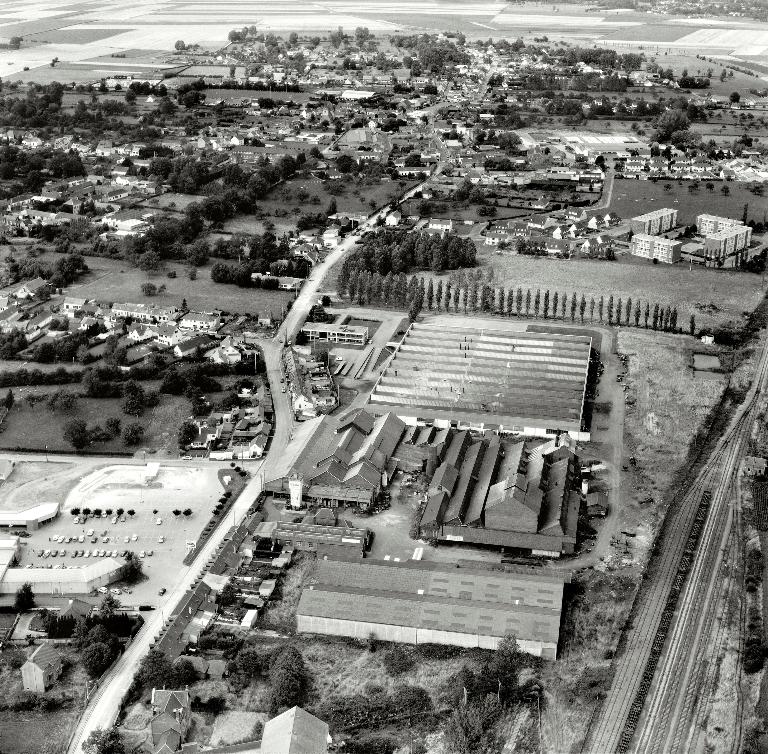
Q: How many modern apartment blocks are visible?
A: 4